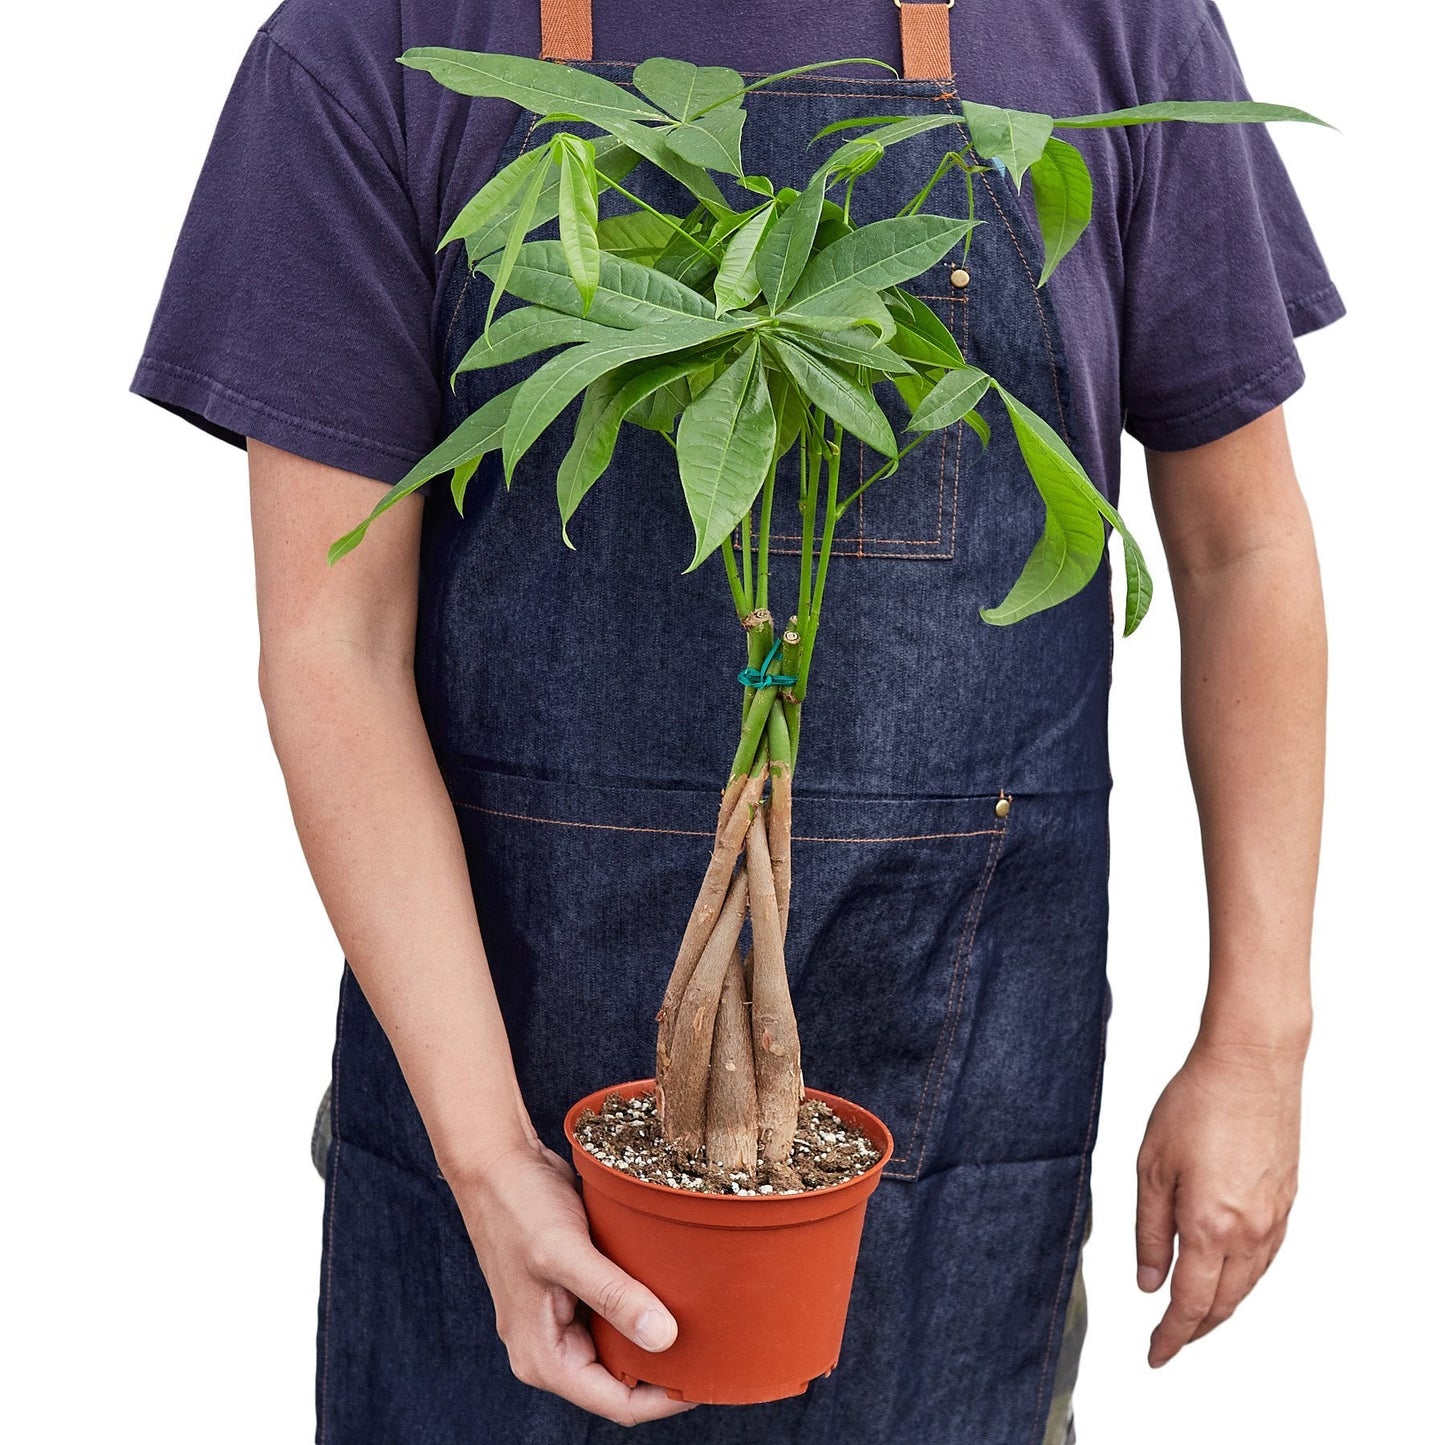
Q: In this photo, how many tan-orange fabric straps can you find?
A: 2